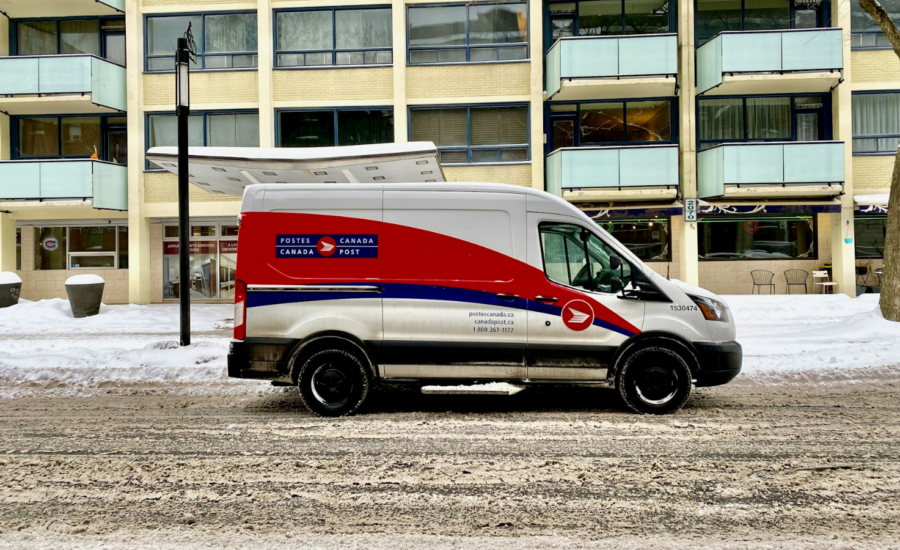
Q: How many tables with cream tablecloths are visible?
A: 0